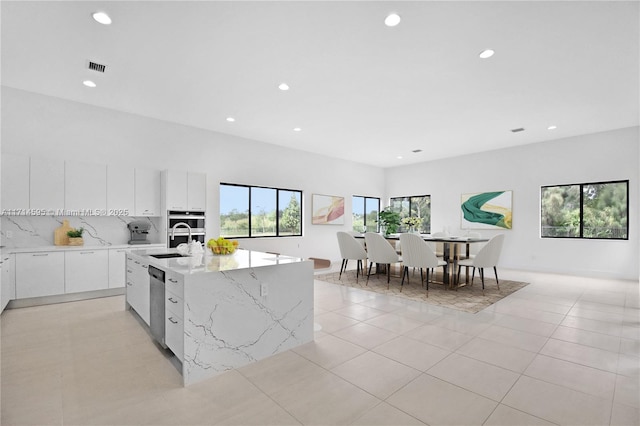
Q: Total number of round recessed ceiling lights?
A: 9